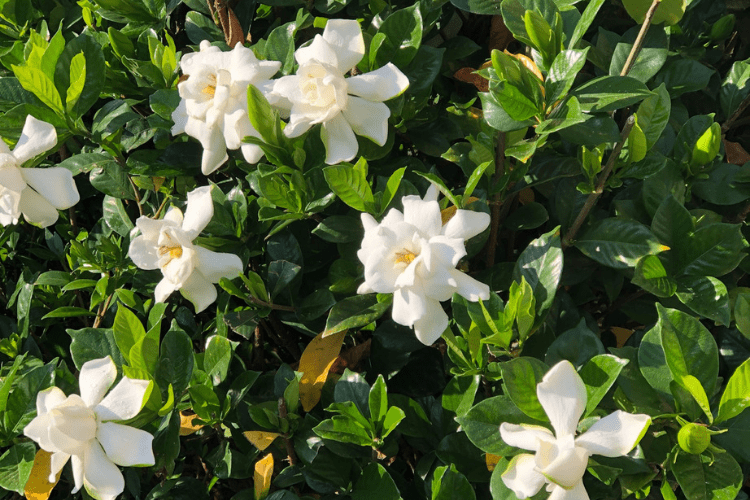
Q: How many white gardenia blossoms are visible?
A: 7